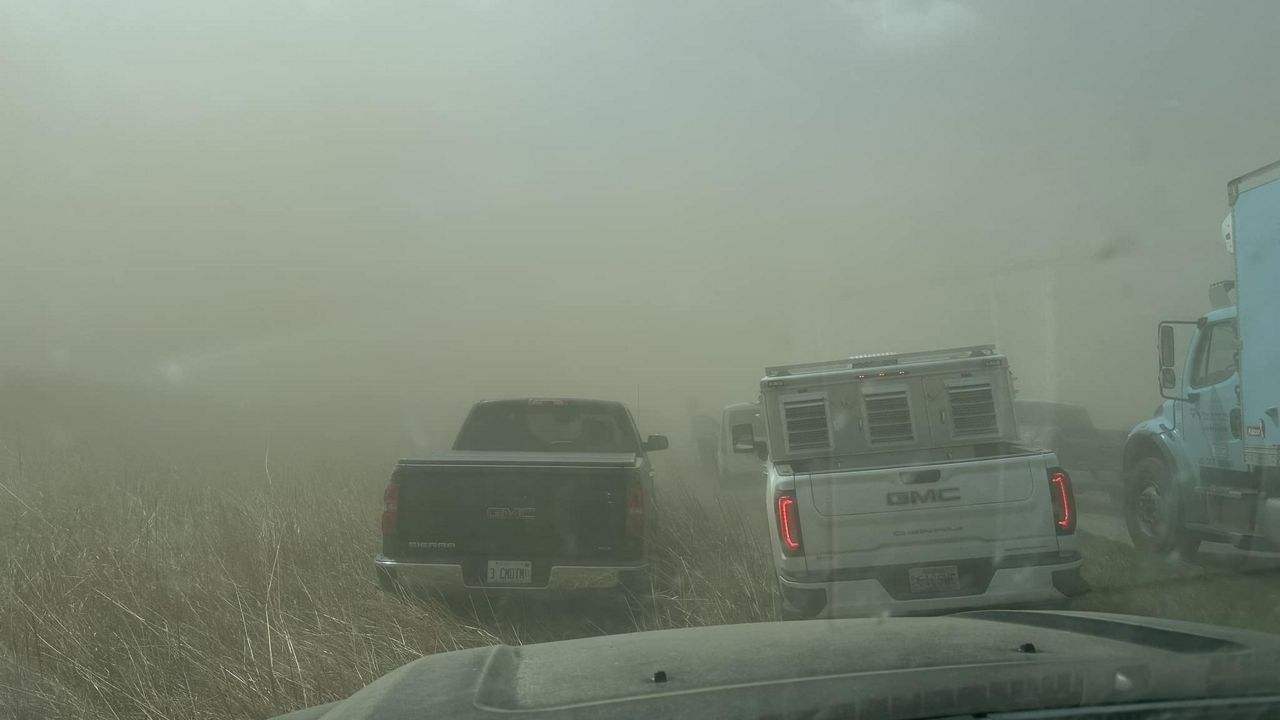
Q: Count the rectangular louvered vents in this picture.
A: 3